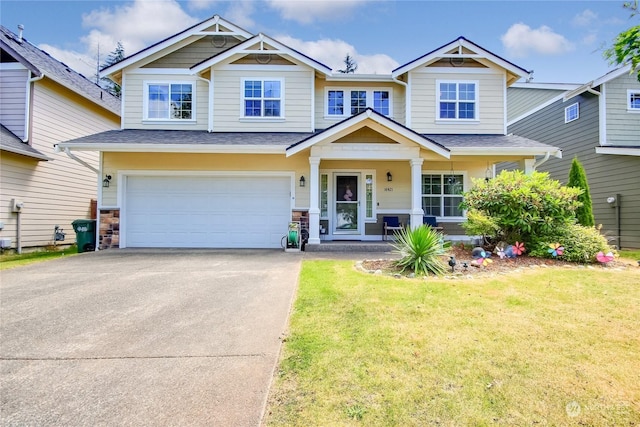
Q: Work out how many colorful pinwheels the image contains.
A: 5